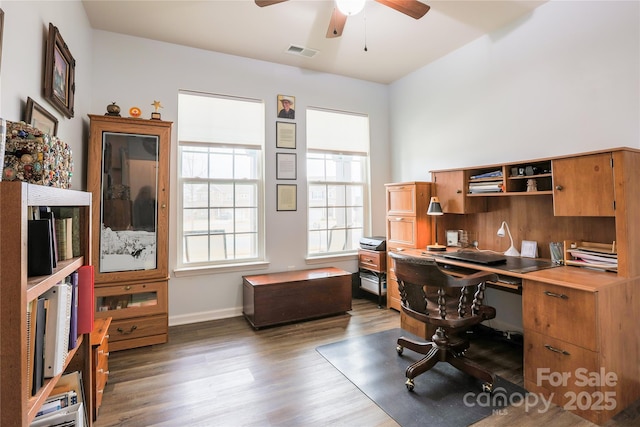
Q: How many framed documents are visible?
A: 3